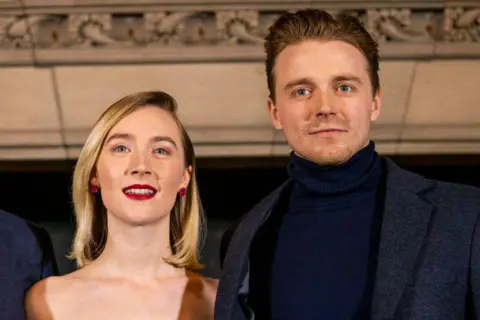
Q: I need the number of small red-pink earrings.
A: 2